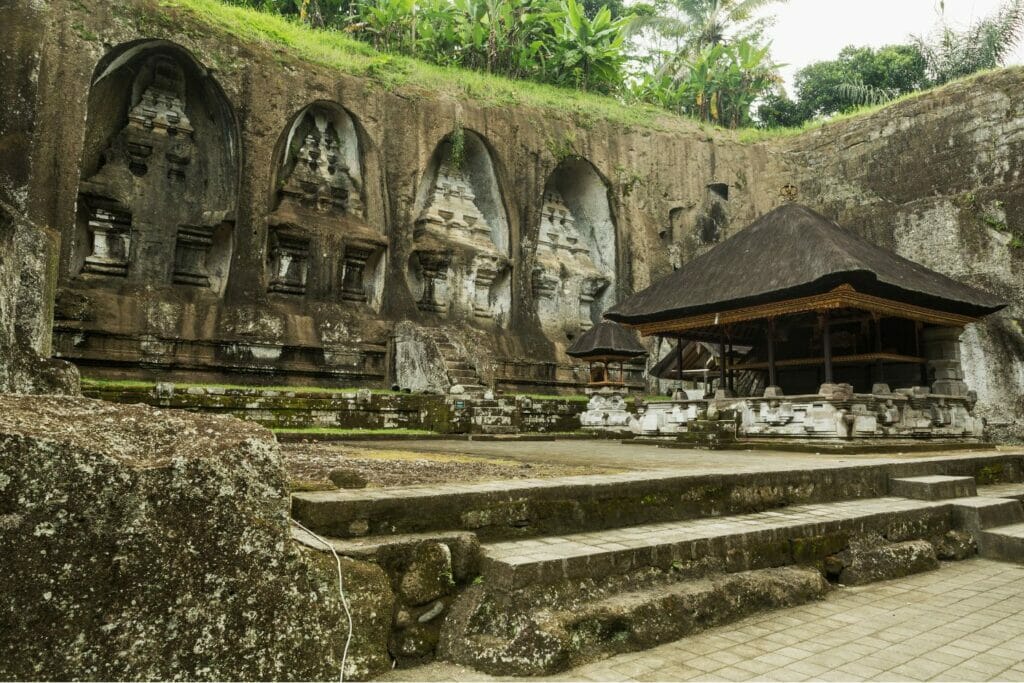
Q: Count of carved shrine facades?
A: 4